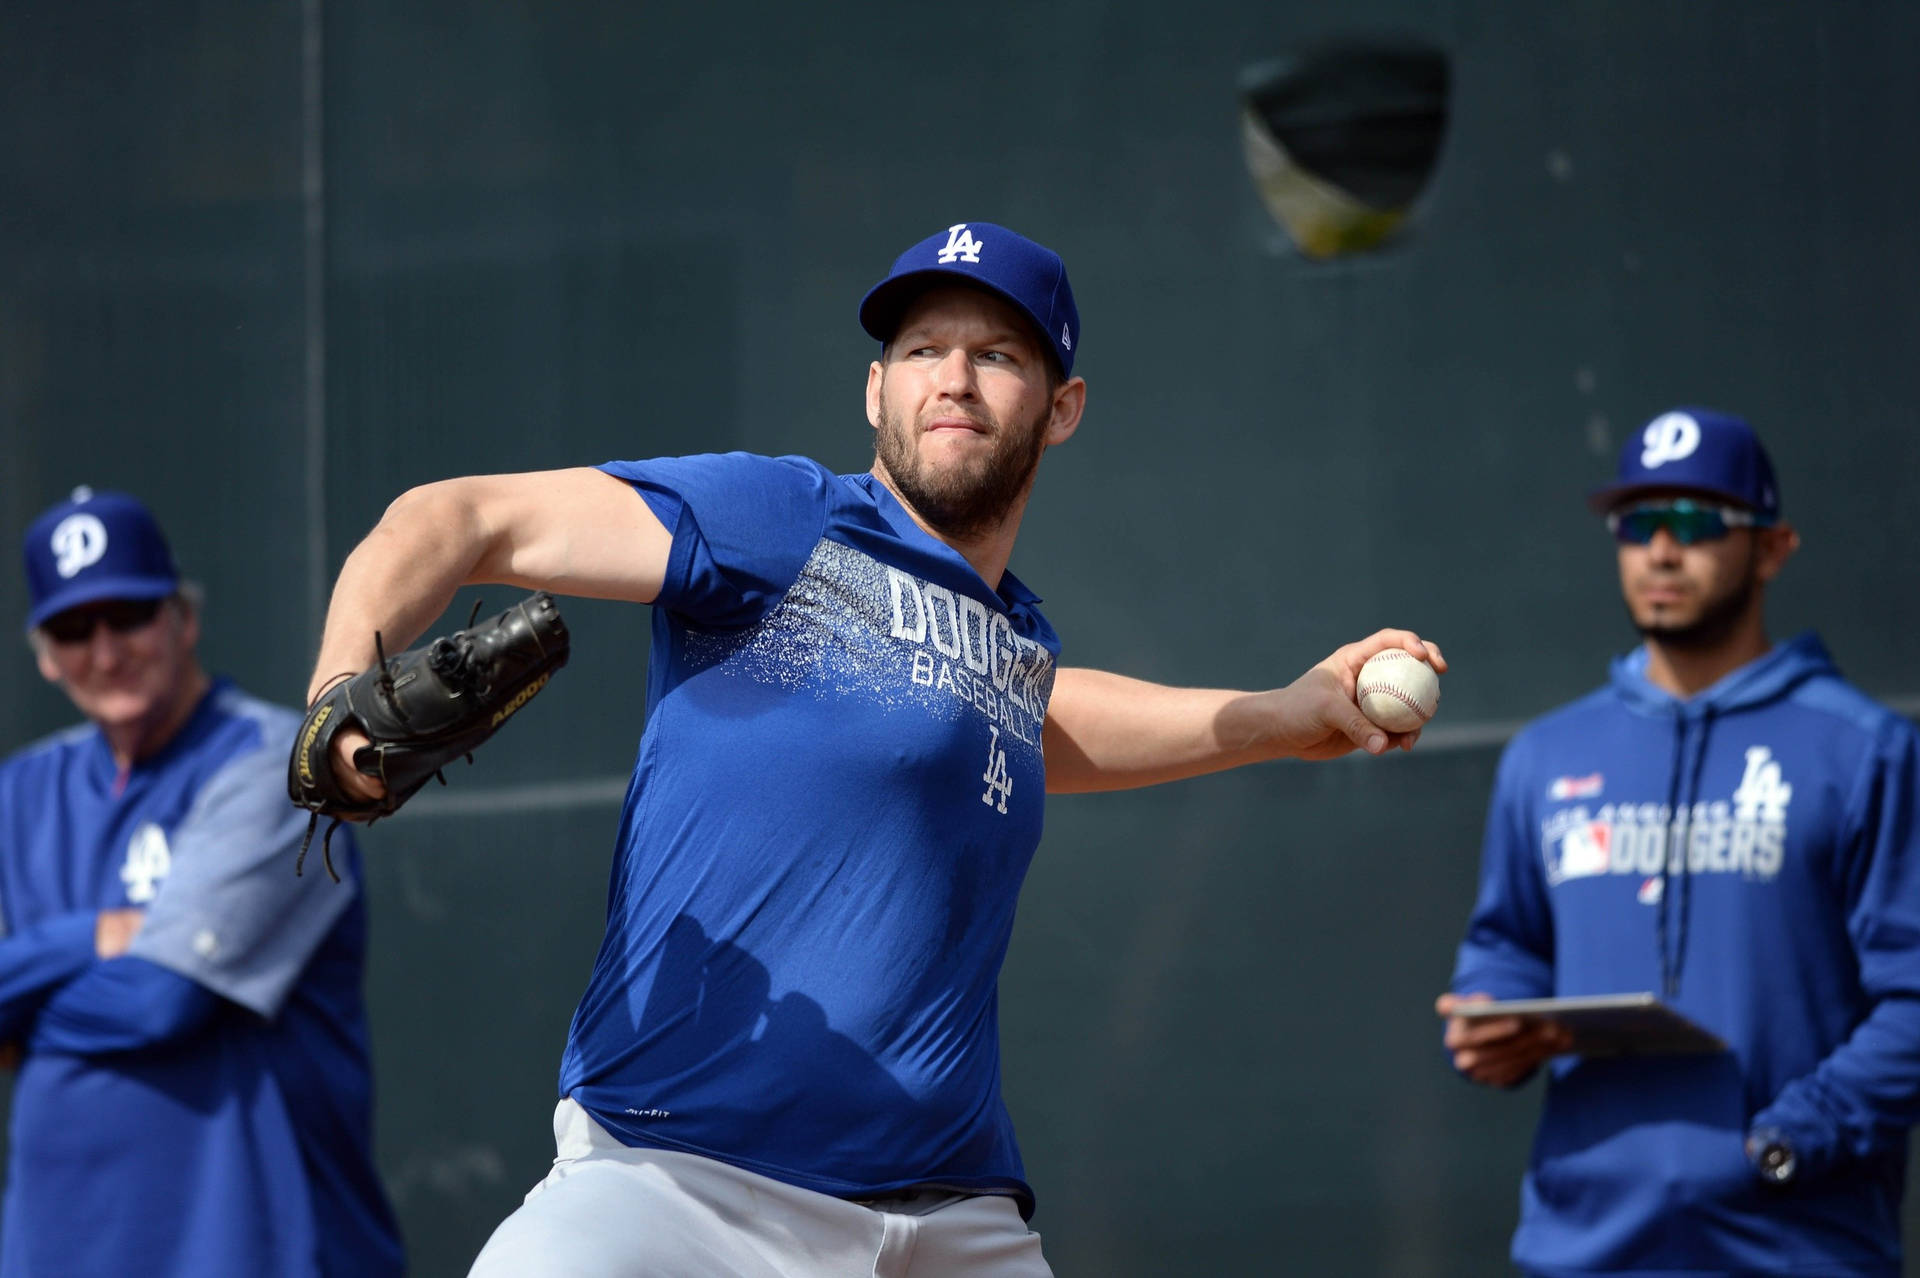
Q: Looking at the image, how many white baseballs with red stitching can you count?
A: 1